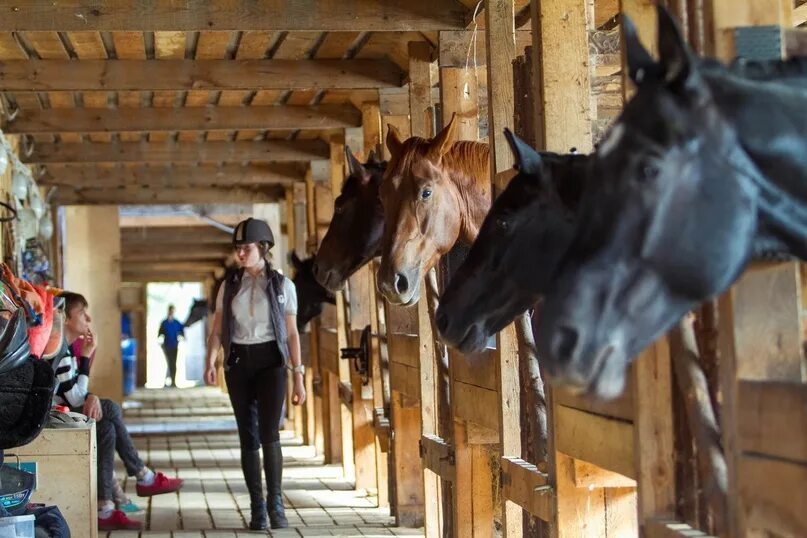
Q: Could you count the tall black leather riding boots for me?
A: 2